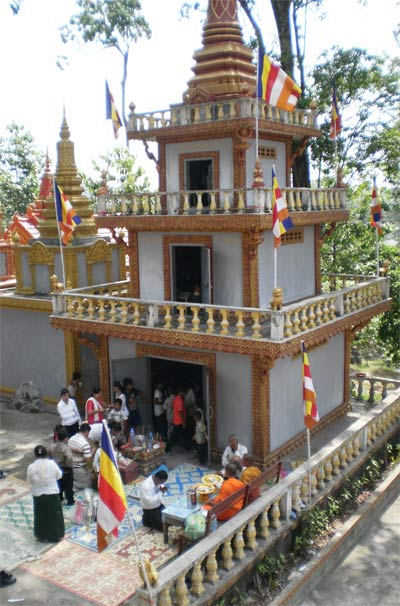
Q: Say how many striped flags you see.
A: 8